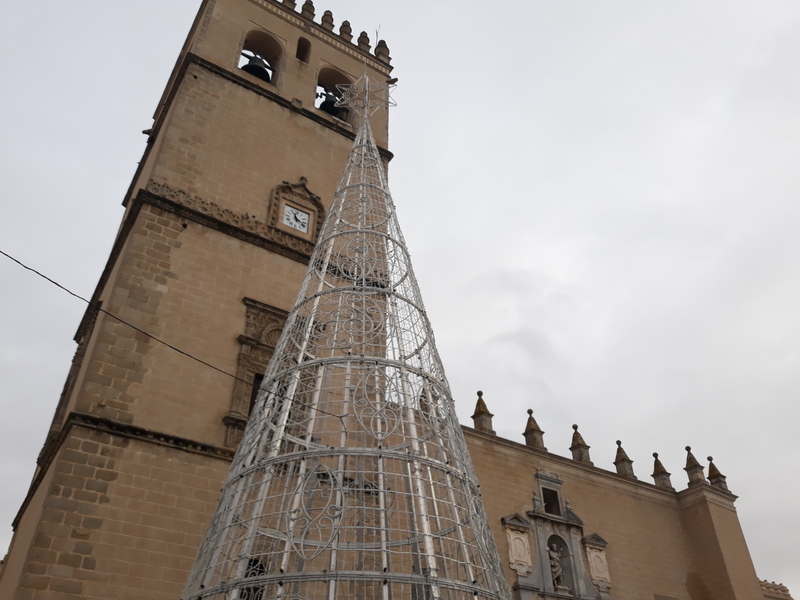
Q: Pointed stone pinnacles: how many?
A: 7